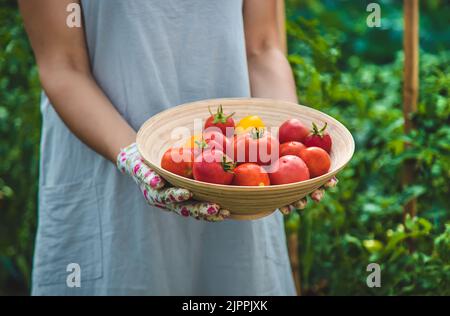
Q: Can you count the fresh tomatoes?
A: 13